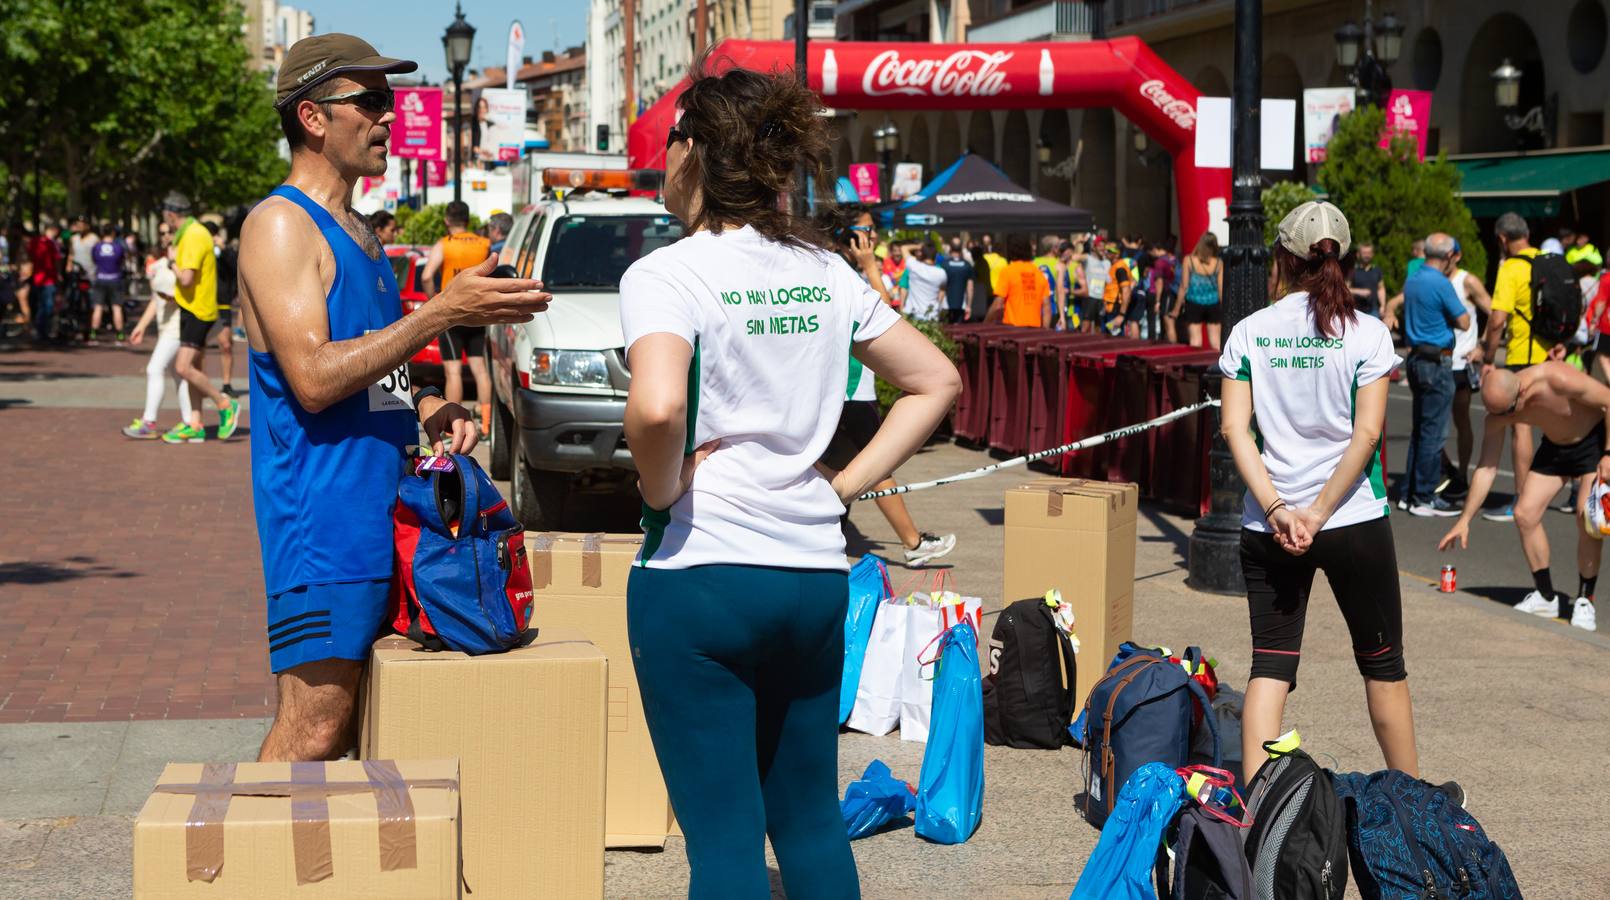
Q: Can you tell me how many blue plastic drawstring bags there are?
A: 4